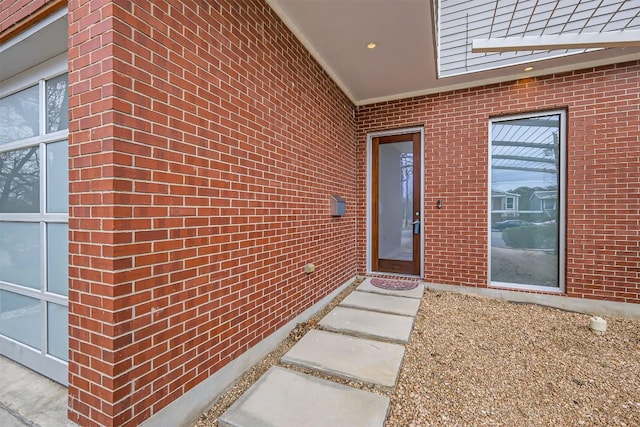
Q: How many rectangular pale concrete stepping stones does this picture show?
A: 5